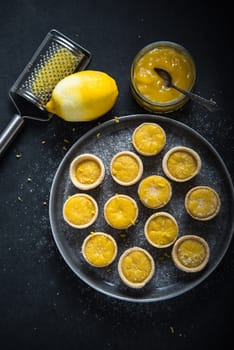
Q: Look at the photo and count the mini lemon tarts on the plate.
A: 12